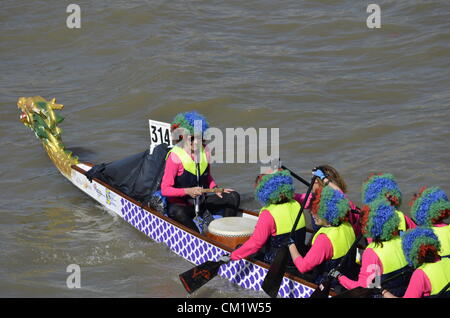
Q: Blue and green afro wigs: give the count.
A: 7